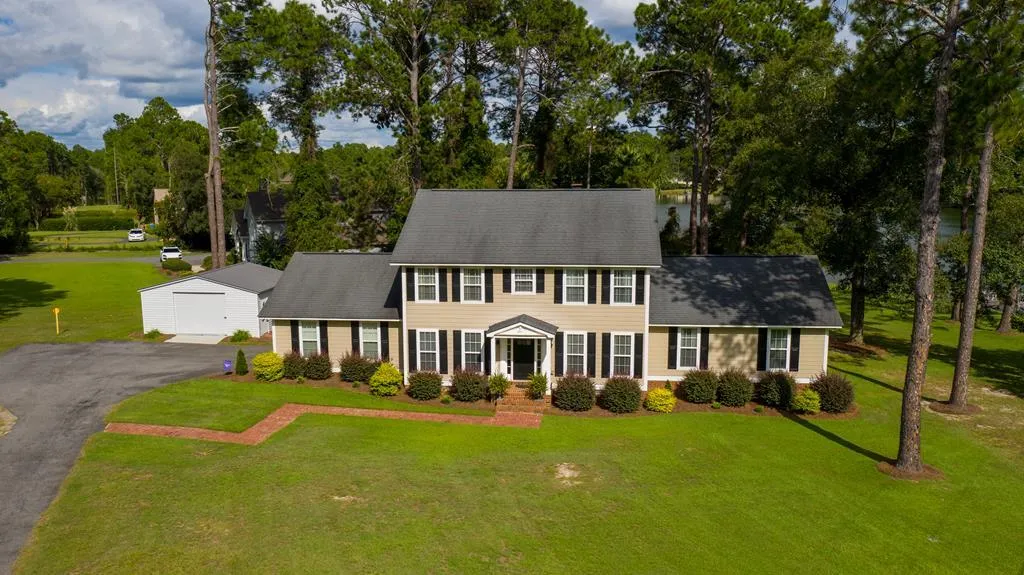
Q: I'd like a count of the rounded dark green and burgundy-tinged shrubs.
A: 11